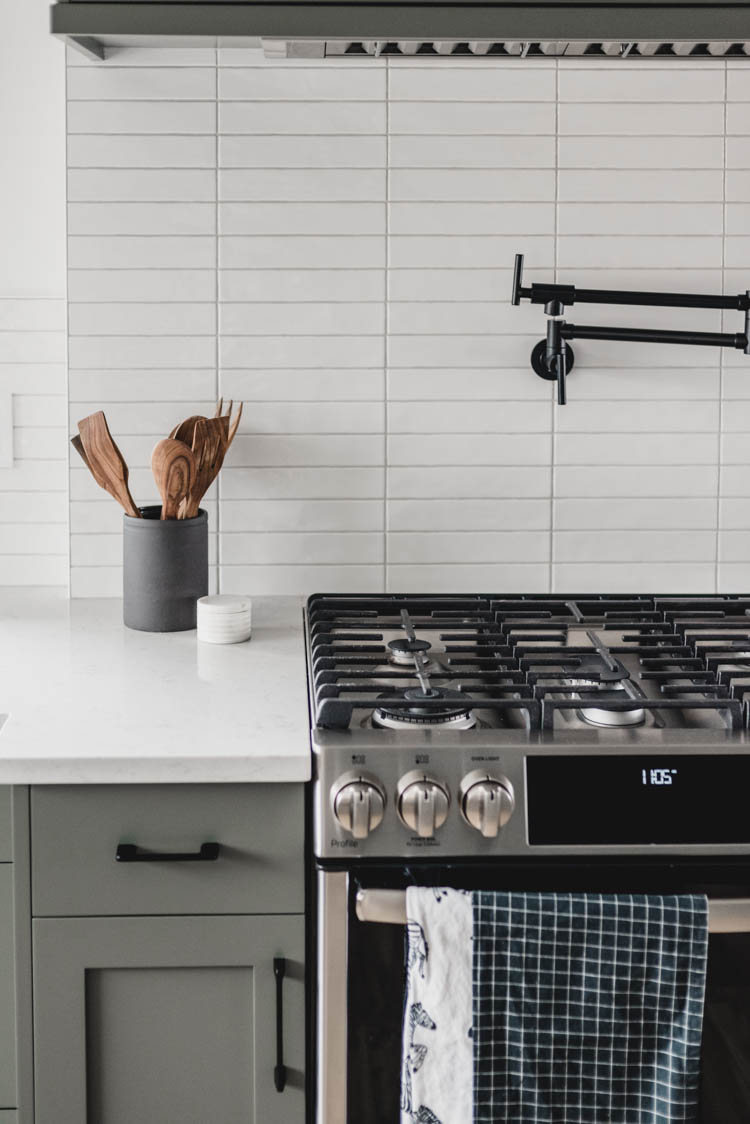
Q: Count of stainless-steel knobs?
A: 3